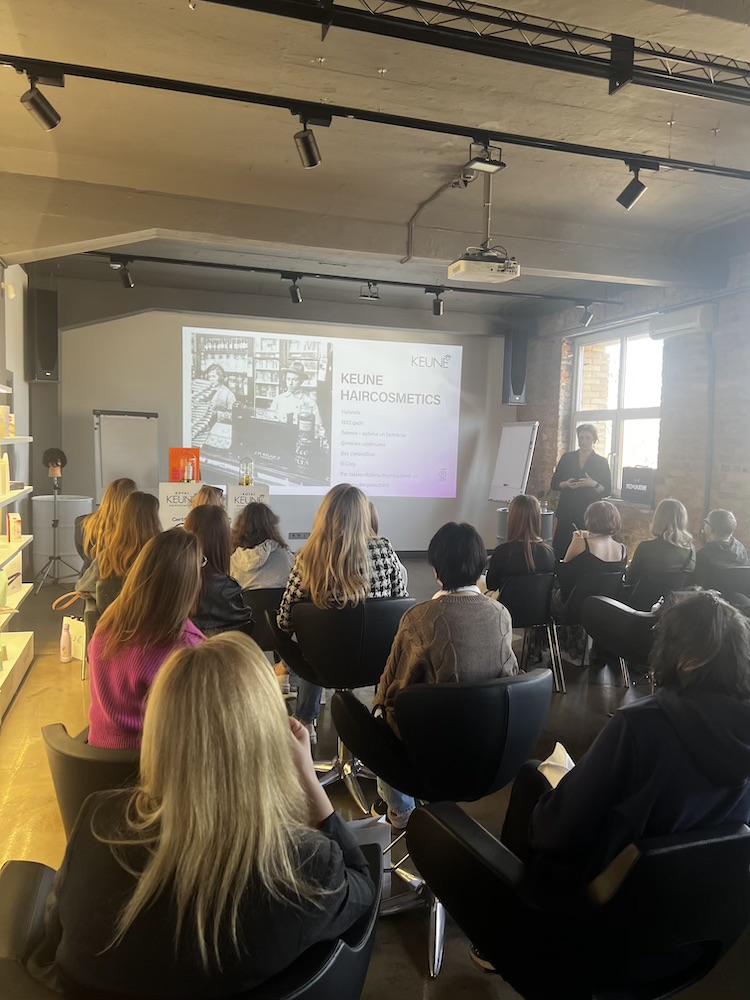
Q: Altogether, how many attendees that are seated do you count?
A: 15